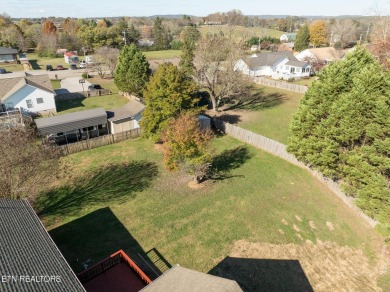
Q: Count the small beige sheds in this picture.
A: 1